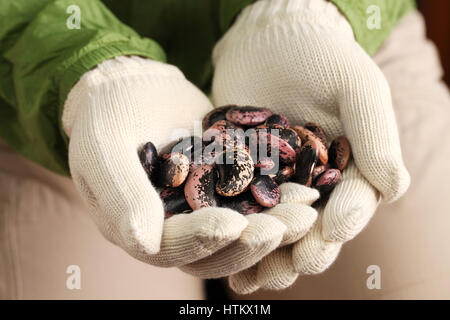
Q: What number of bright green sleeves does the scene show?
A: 2